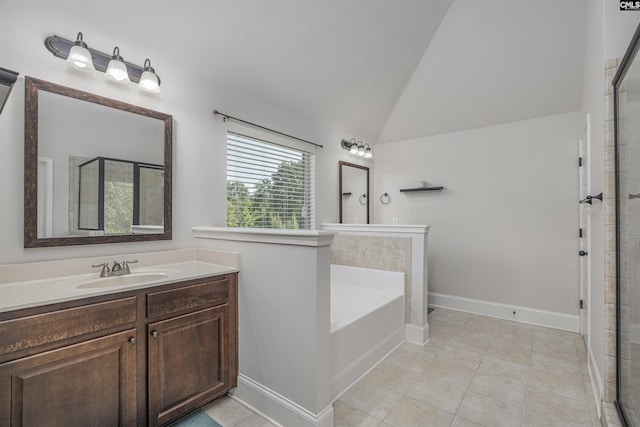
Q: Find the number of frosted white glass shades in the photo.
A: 6